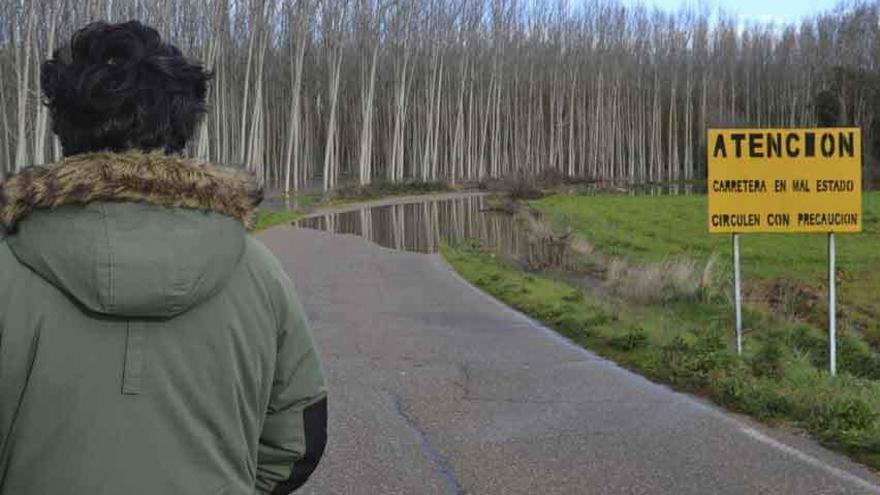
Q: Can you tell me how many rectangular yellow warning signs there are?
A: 1